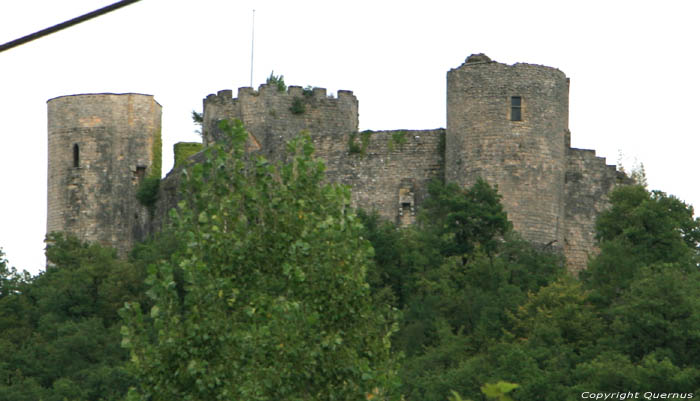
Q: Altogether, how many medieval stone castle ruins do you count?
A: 1